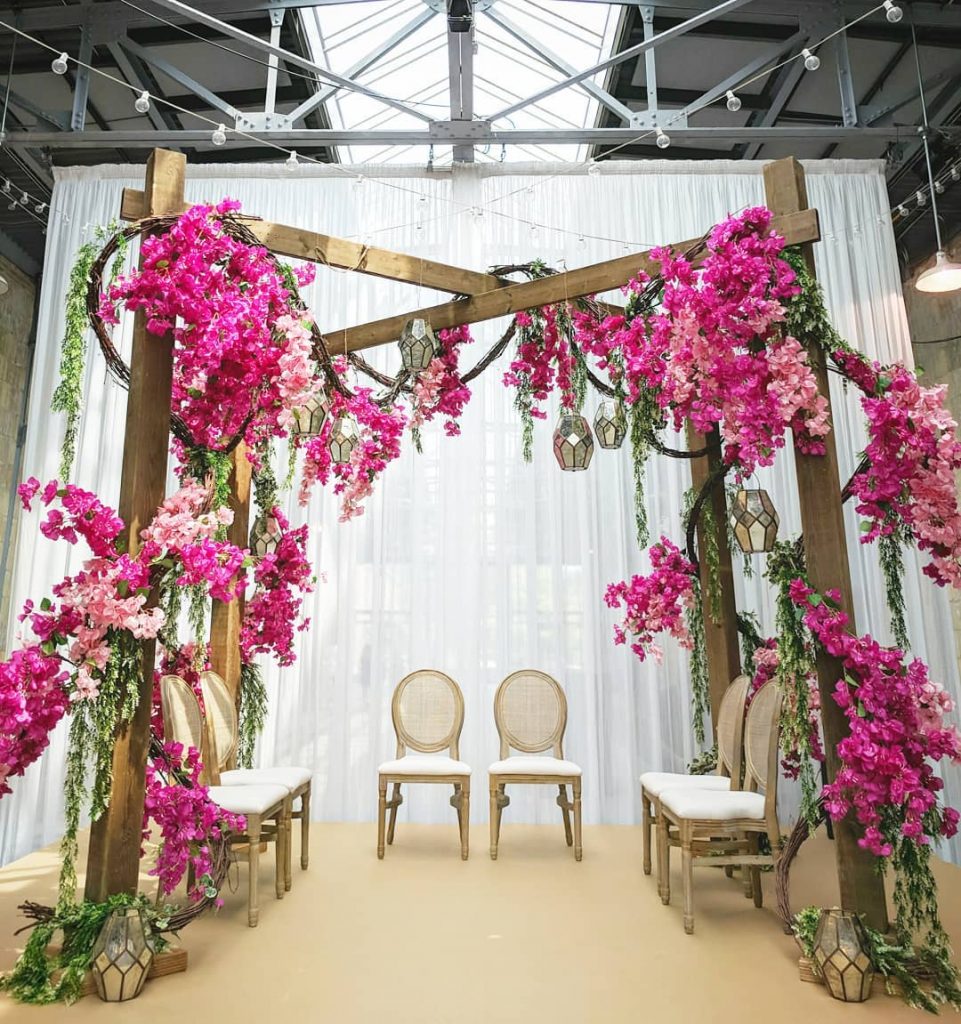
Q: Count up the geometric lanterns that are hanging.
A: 7